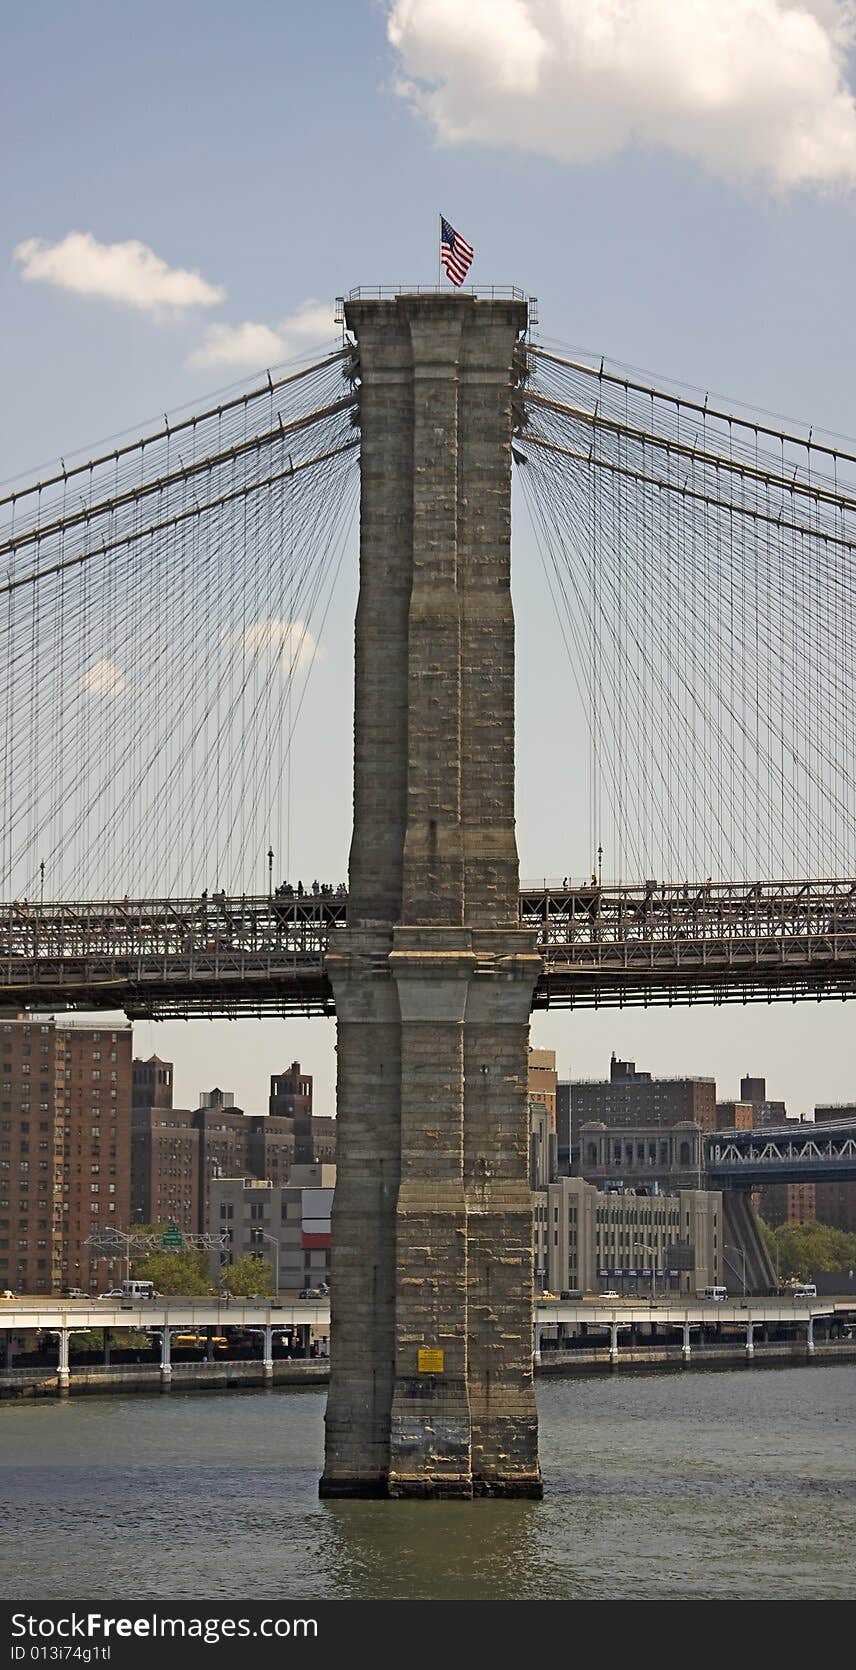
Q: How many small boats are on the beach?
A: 0